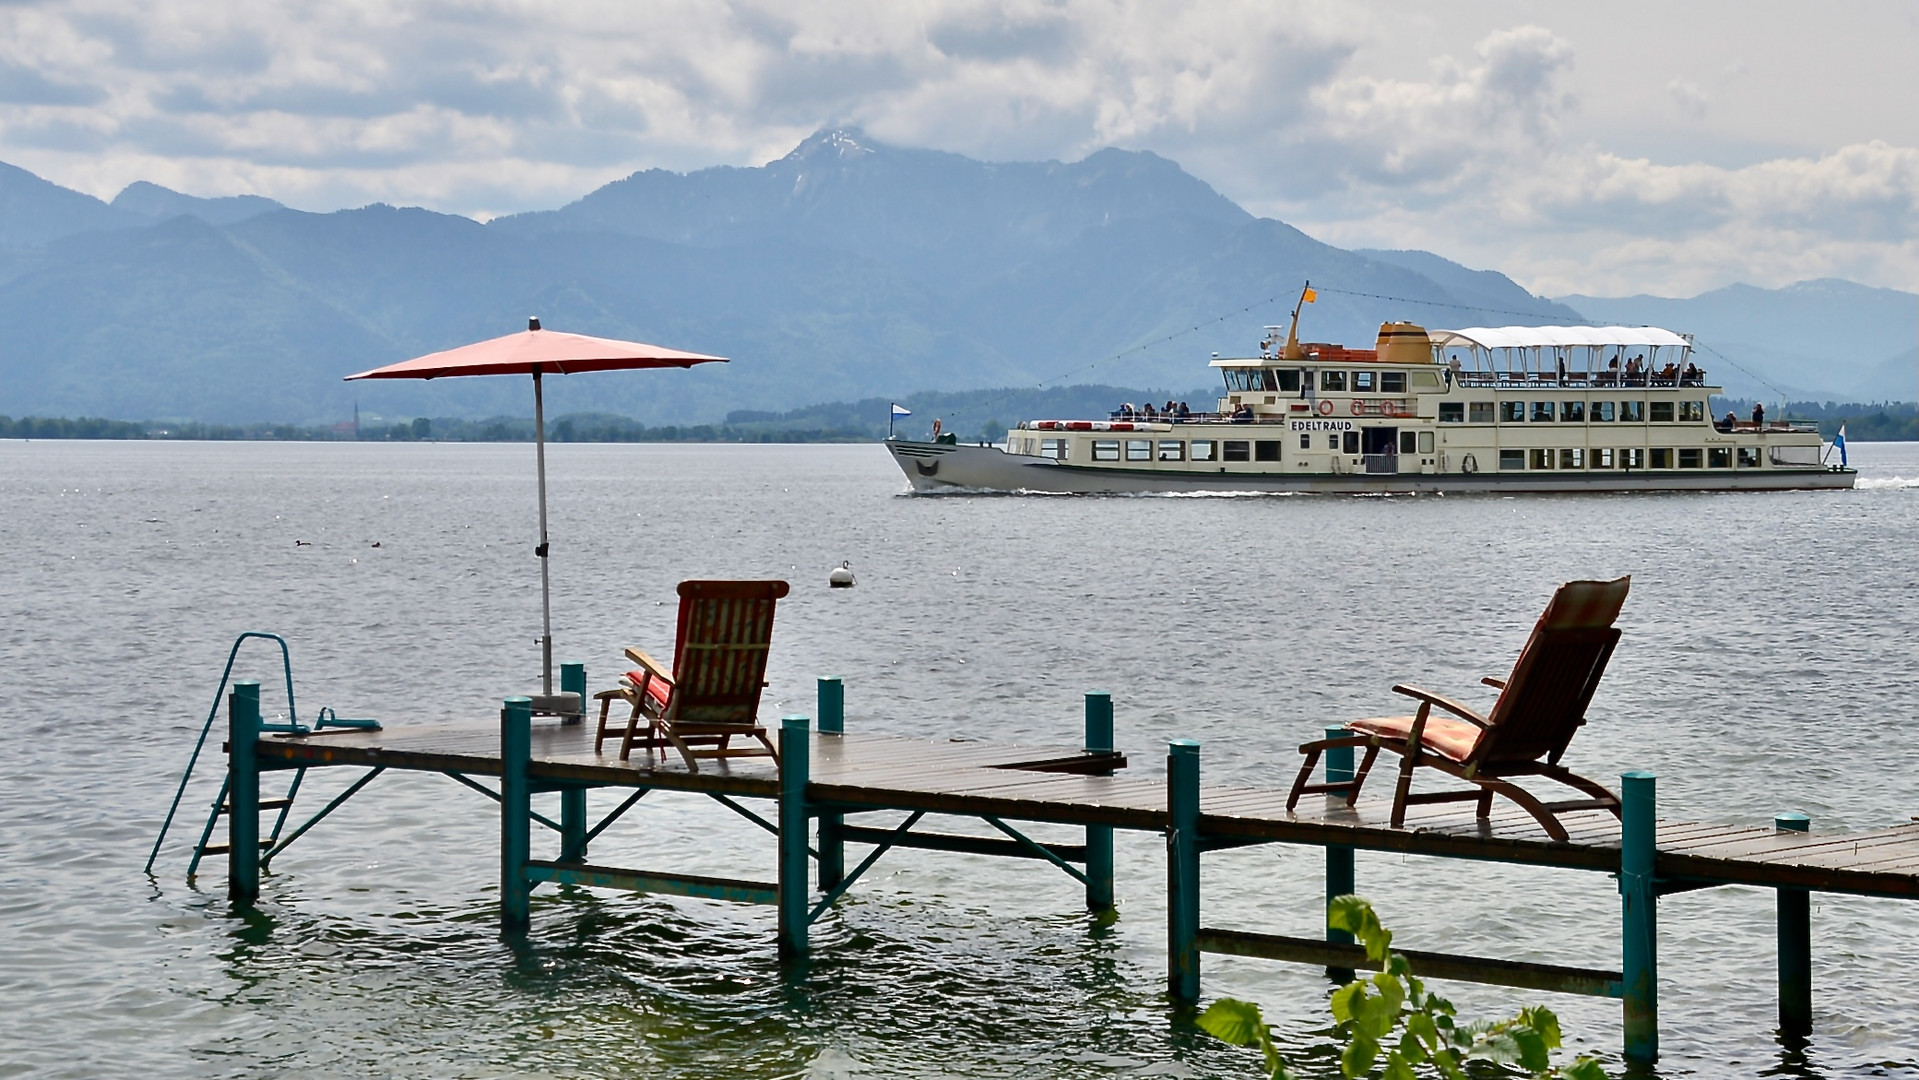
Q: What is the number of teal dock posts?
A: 10